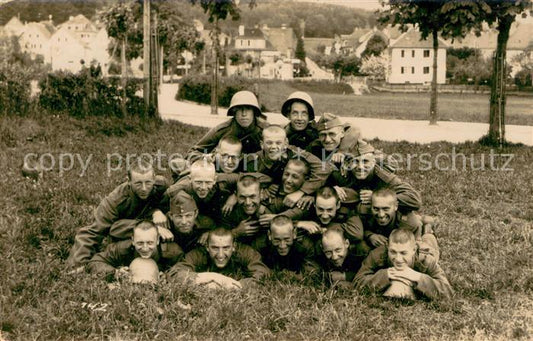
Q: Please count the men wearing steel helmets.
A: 2